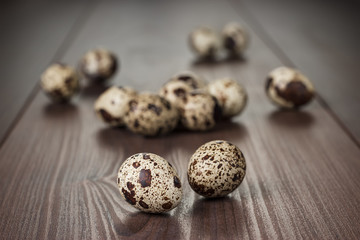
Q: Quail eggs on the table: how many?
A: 13